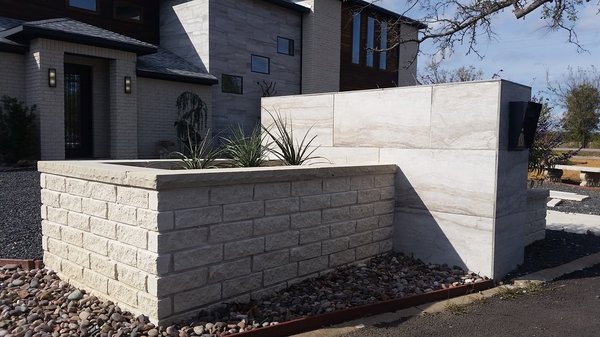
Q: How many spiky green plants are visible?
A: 3